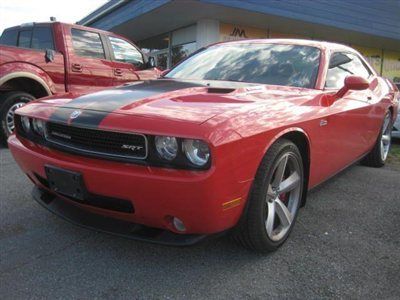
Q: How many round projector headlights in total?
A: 4